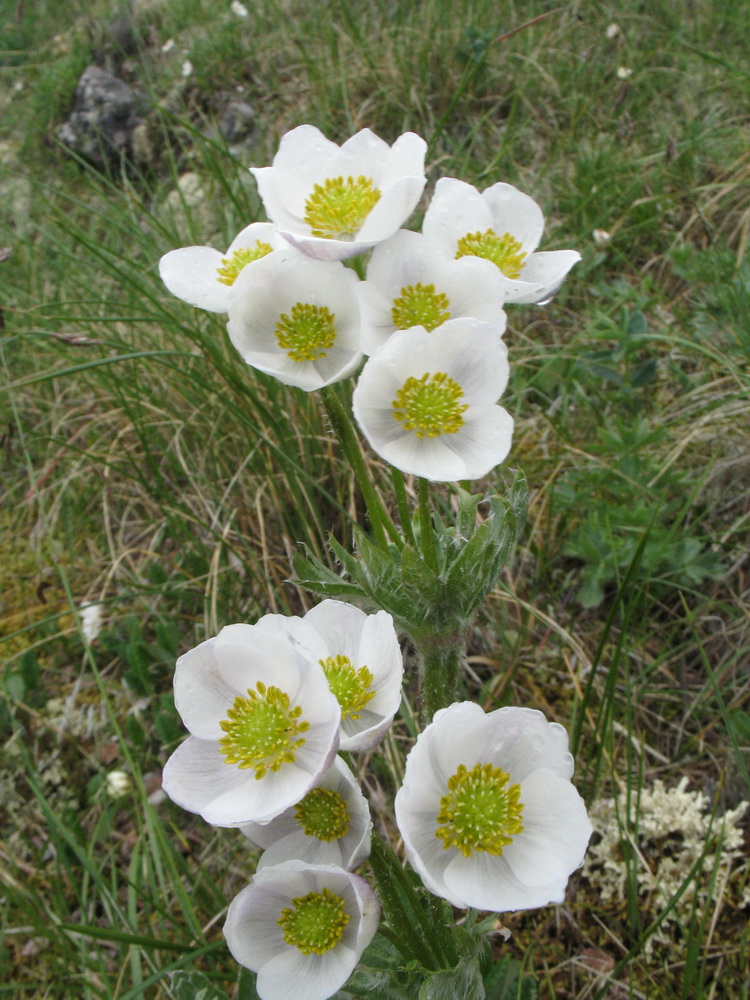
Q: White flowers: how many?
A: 11